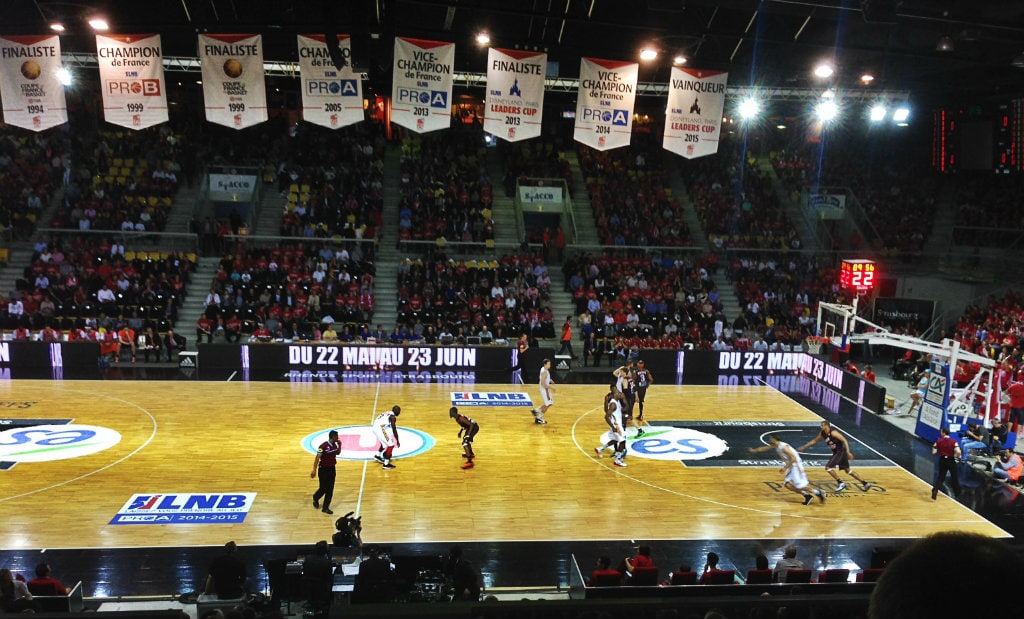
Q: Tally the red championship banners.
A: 8